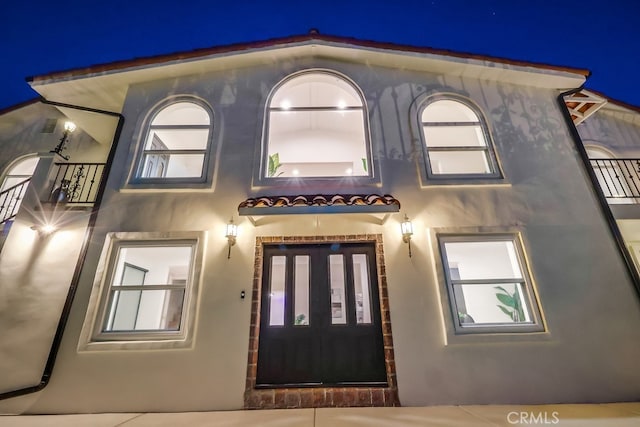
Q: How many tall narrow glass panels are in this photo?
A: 4